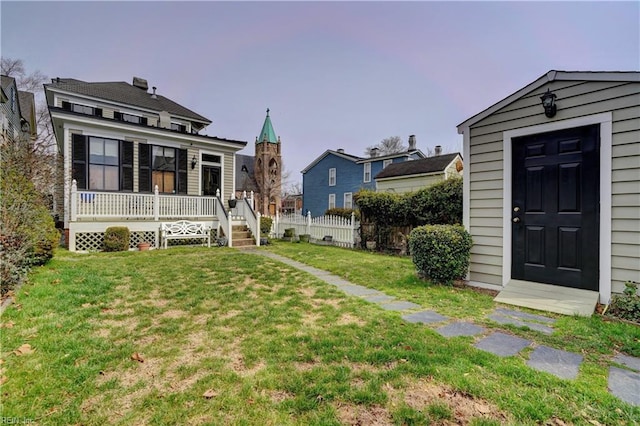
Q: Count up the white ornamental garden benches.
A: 1